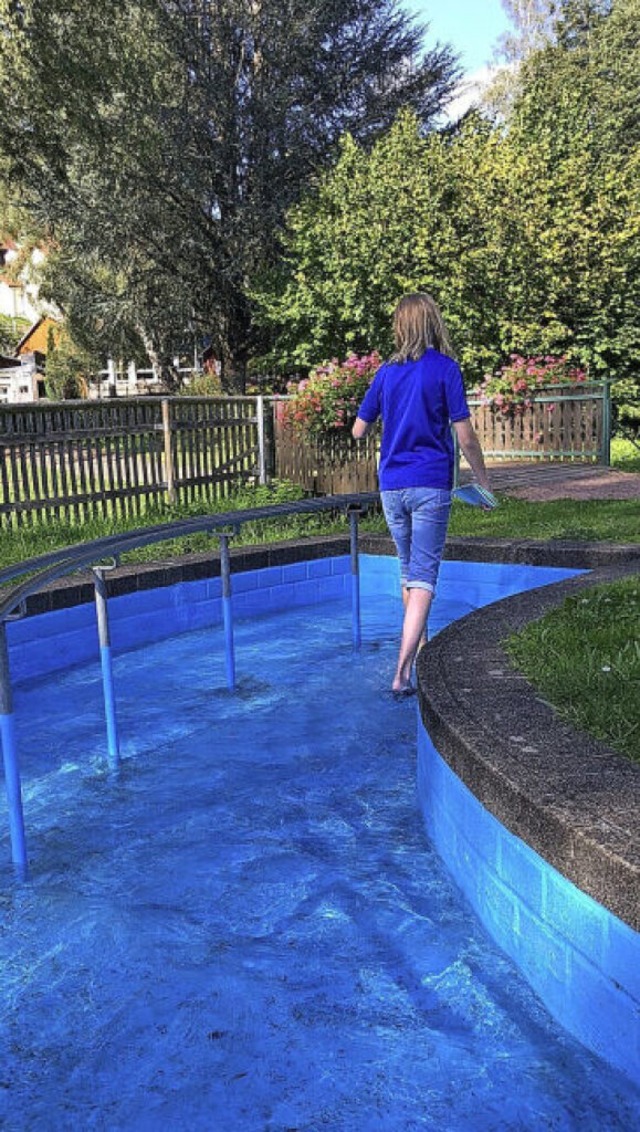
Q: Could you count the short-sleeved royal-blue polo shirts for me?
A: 1